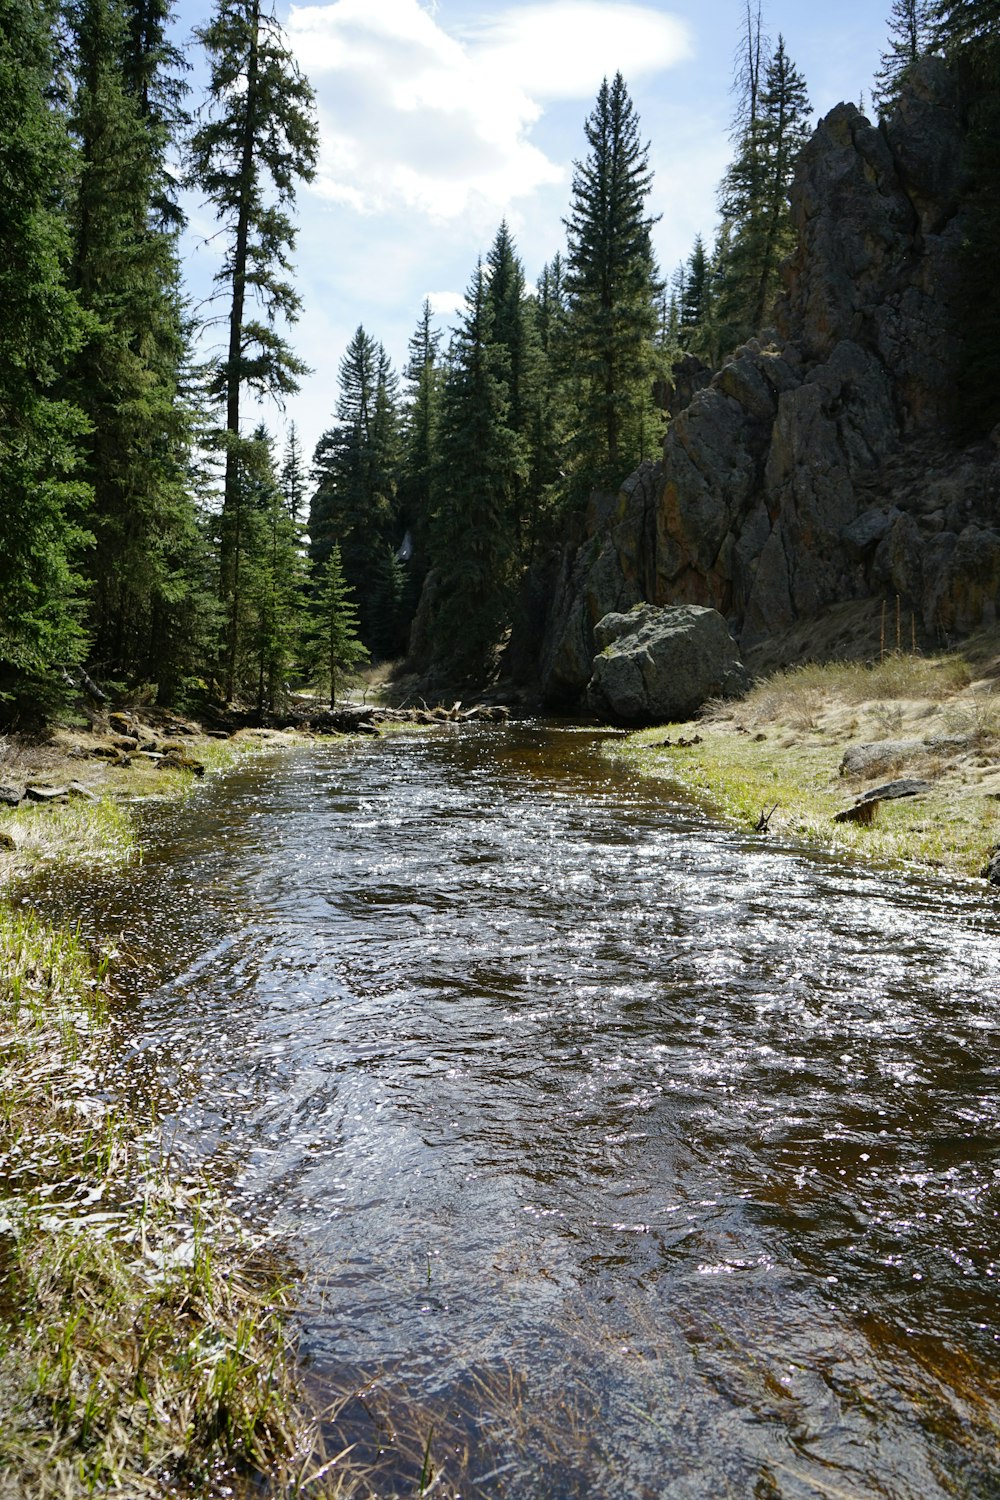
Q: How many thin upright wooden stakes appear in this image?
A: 3